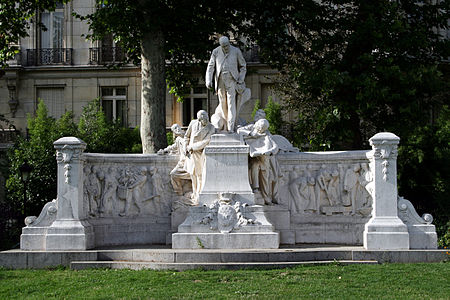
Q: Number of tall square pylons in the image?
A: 2